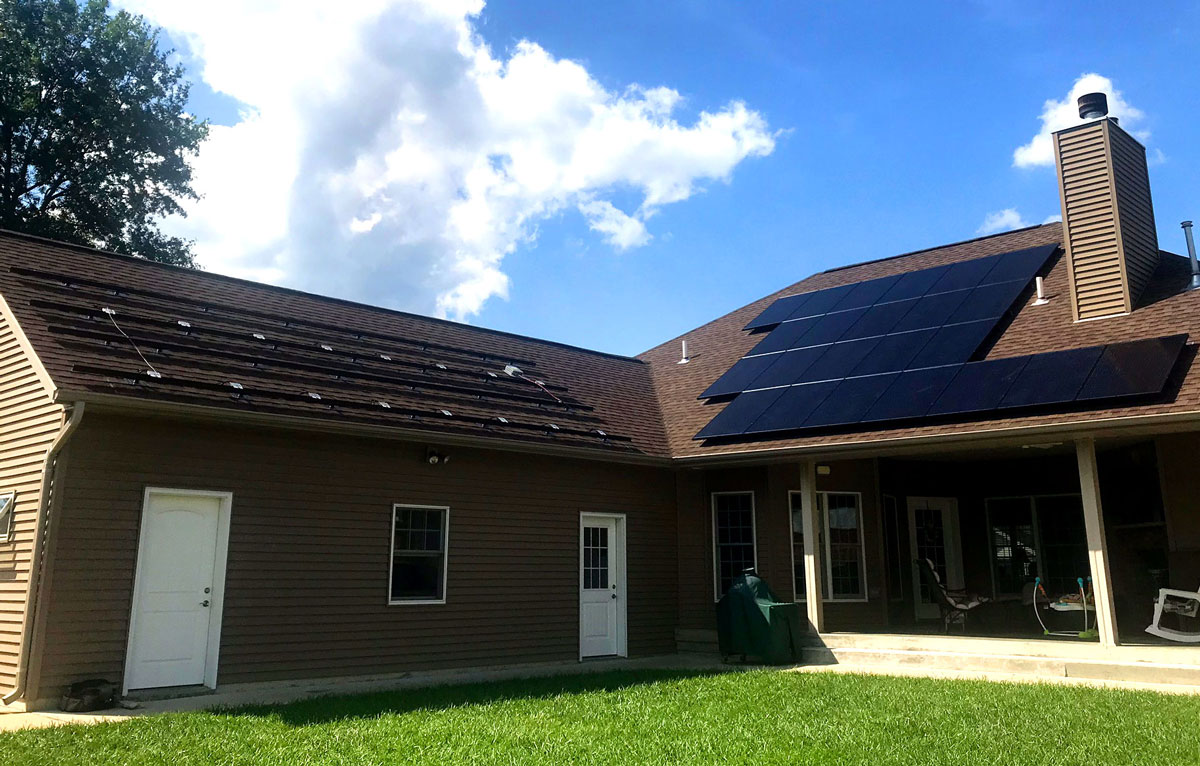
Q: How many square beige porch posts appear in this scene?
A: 2